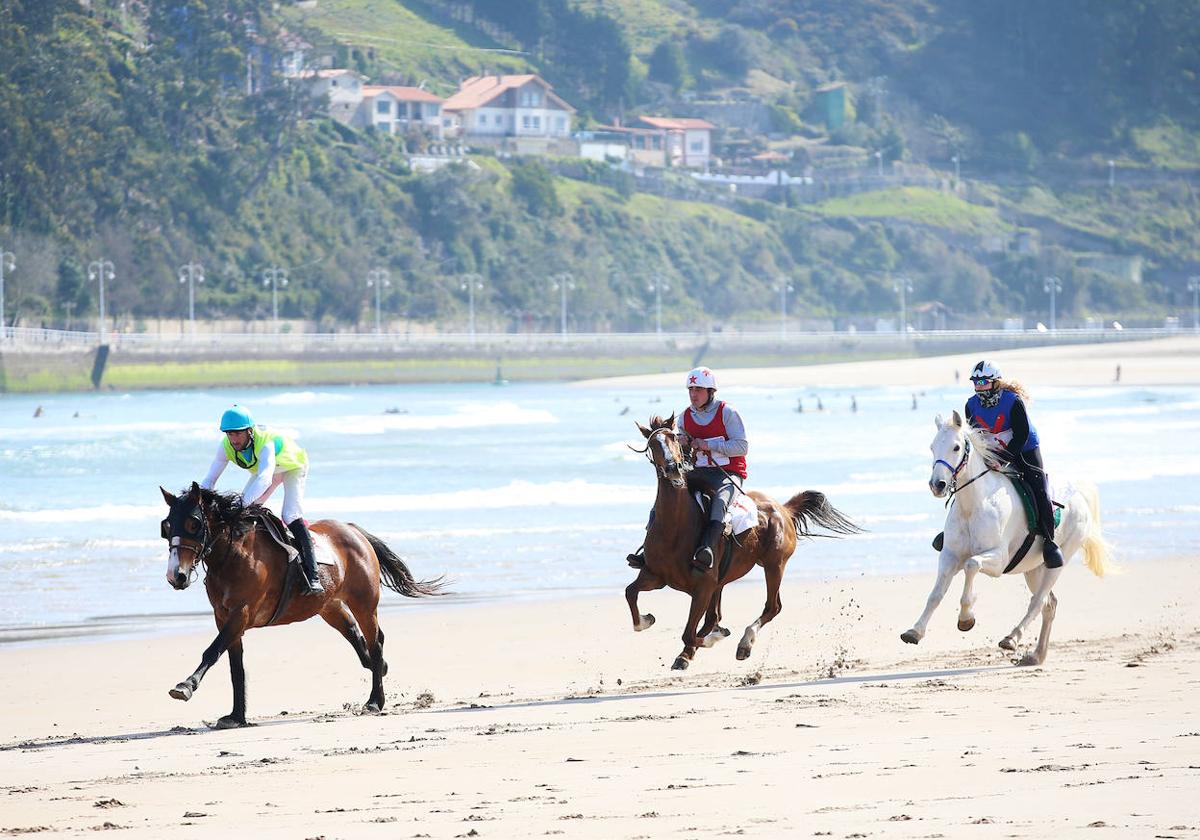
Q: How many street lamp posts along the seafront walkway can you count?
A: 12